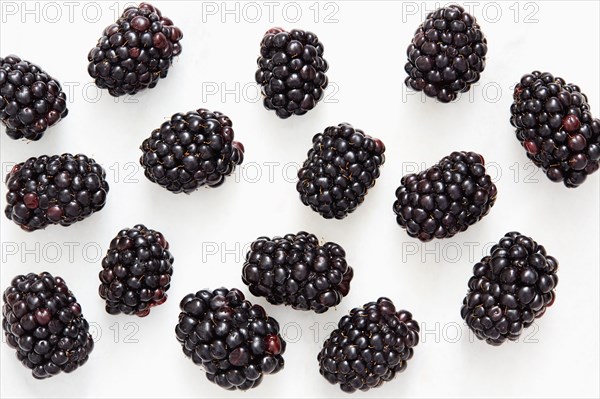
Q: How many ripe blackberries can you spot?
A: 15